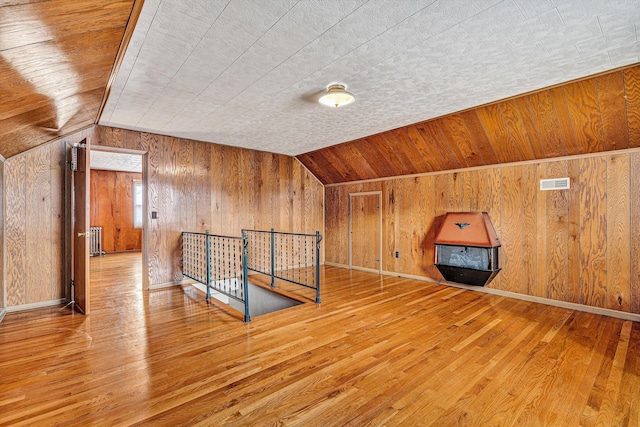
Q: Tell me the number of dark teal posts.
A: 4